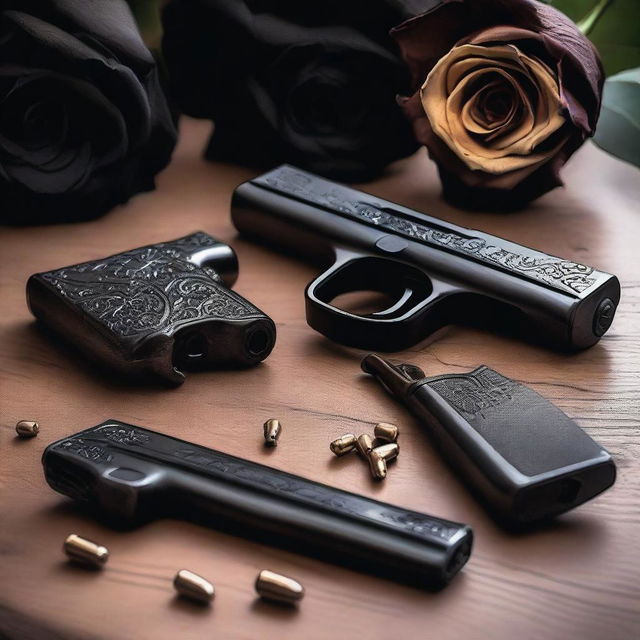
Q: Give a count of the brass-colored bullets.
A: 10